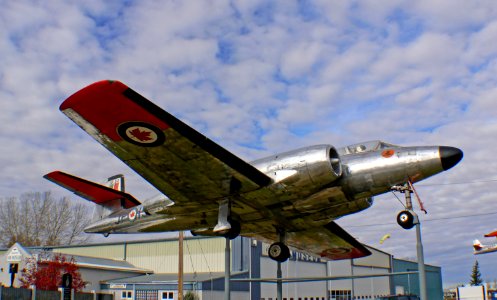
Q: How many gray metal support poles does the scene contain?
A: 3